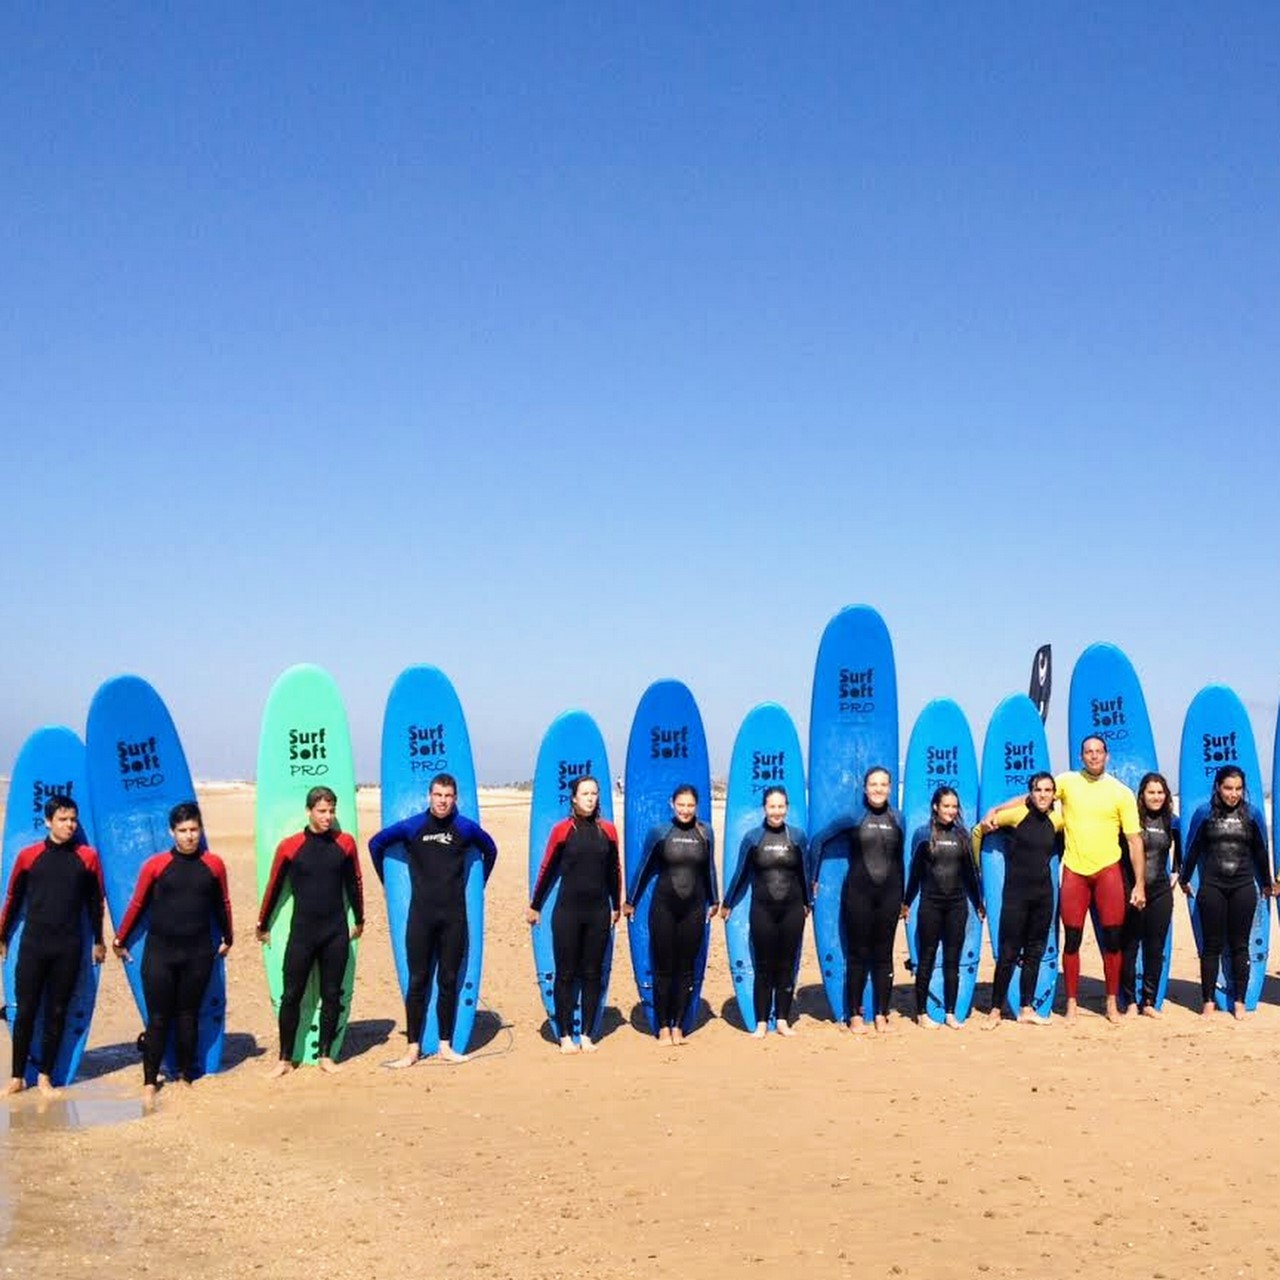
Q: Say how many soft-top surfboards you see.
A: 13